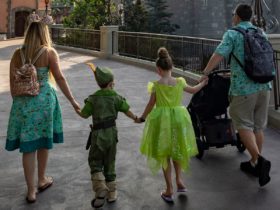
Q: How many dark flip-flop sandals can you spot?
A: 2